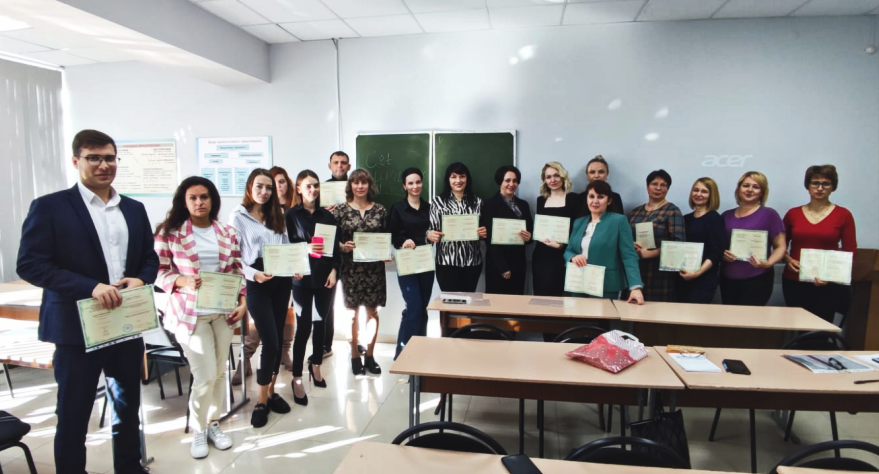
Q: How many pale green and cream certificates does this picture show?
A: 15